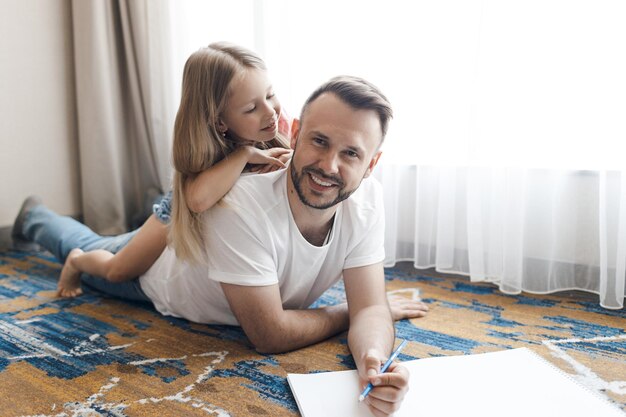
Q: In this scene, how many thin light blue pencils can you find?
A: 1